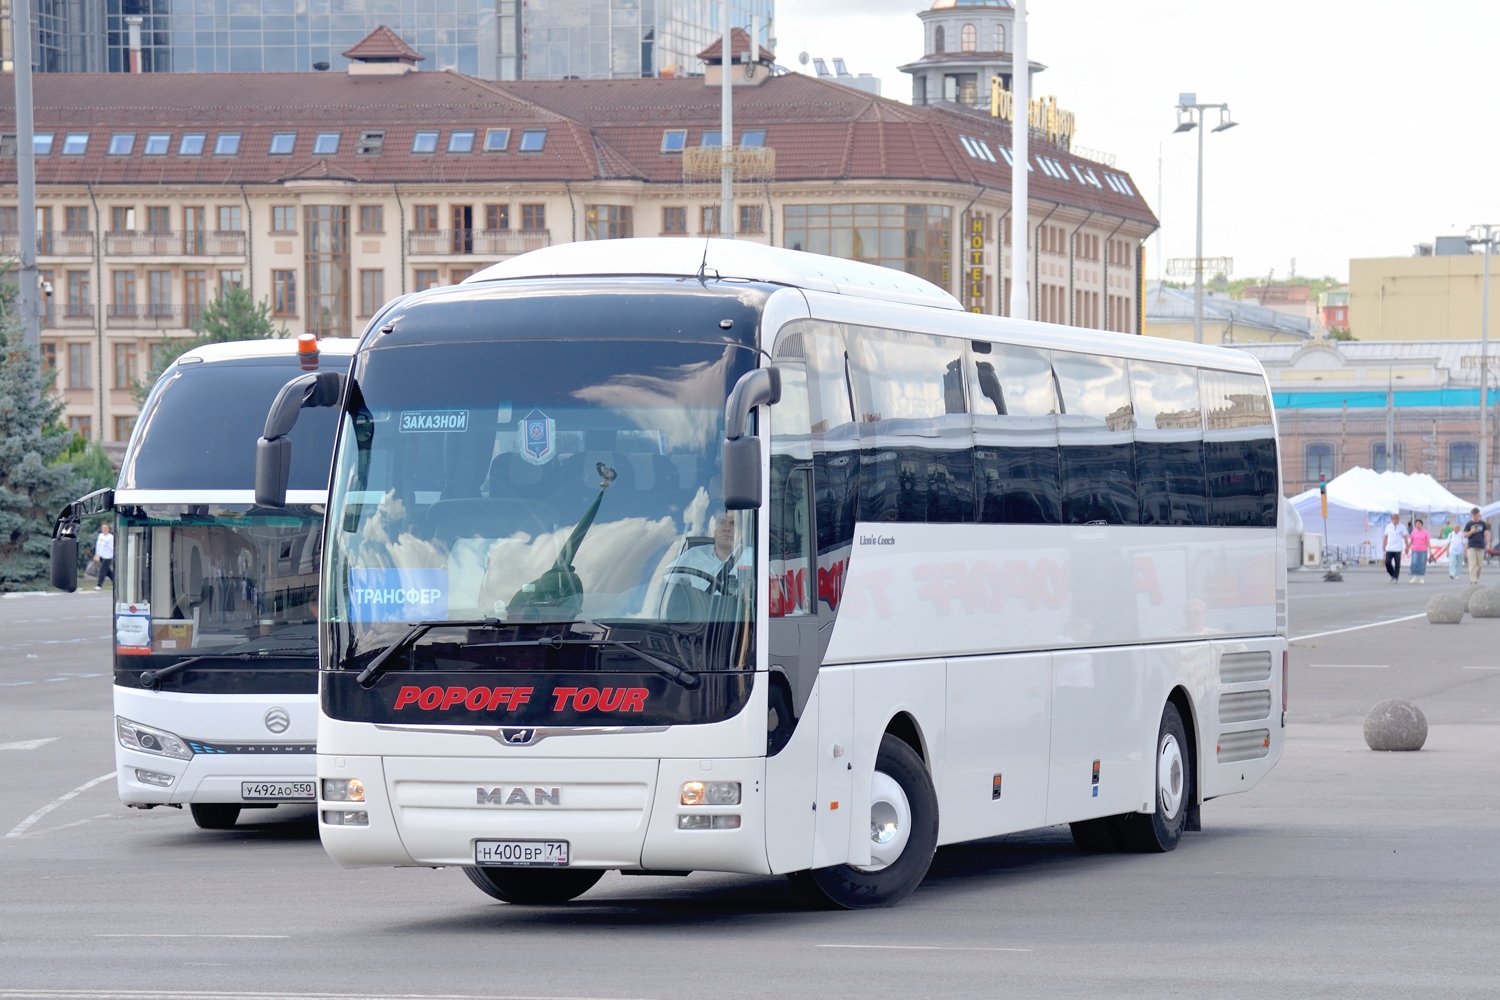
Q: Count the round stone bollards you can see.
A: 4